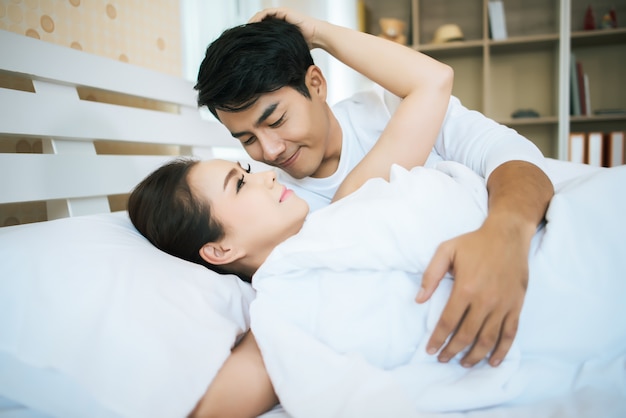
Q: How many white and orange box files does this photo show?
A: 3